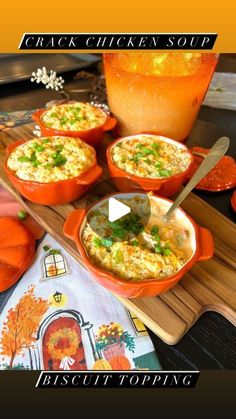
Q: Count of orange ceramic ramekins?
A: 4